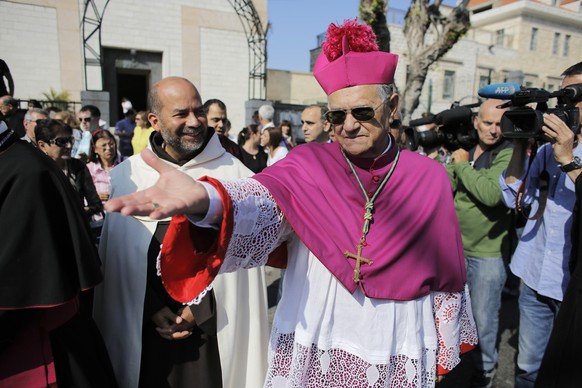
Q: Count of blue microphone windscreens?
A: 1